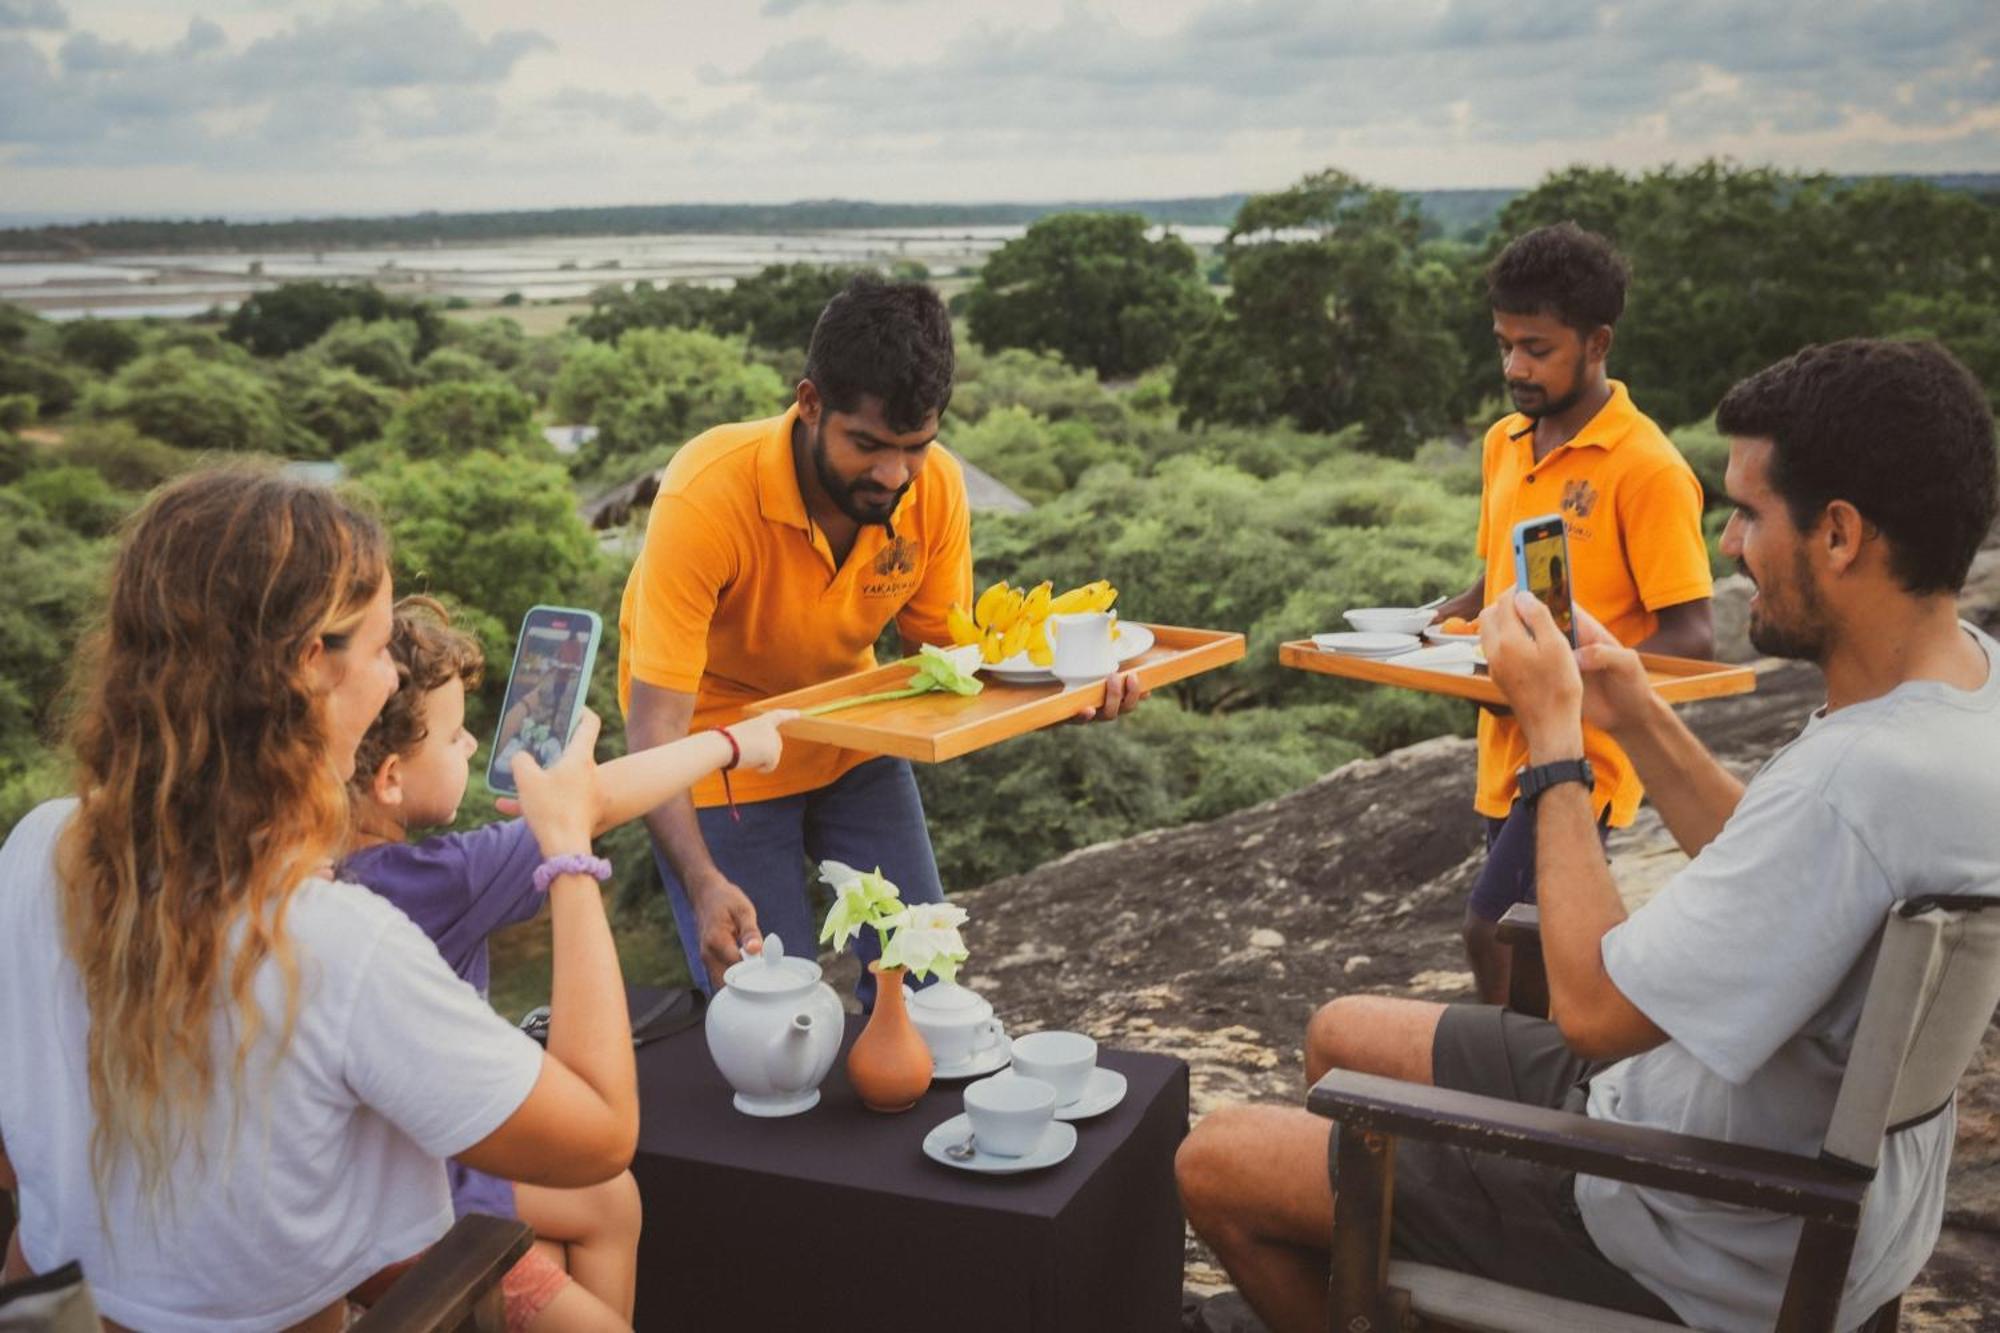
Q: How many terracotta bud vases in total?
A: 1